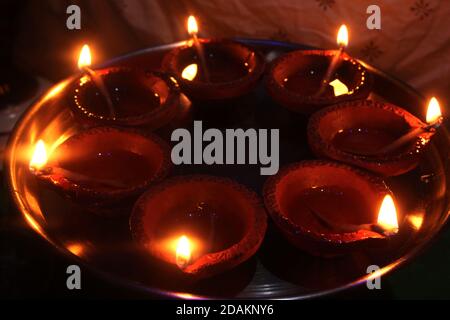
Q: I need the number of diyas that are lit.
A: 7